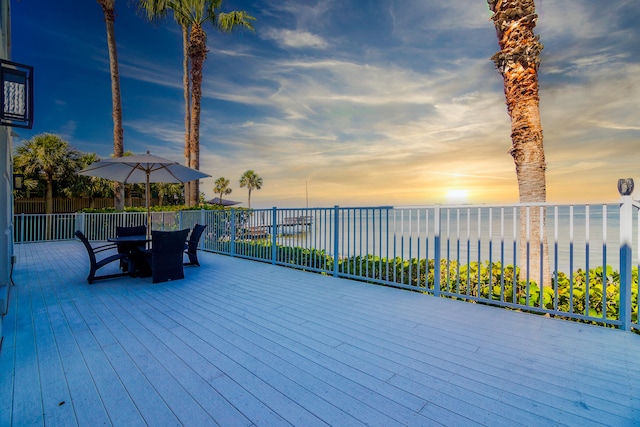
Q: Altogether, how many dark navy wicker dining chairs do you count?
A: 4